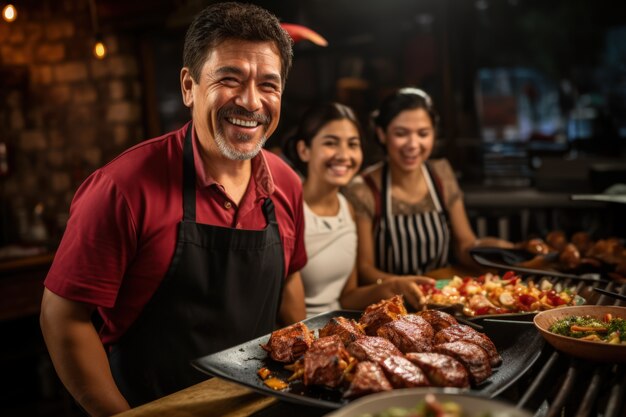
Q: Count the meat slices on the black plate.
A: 12